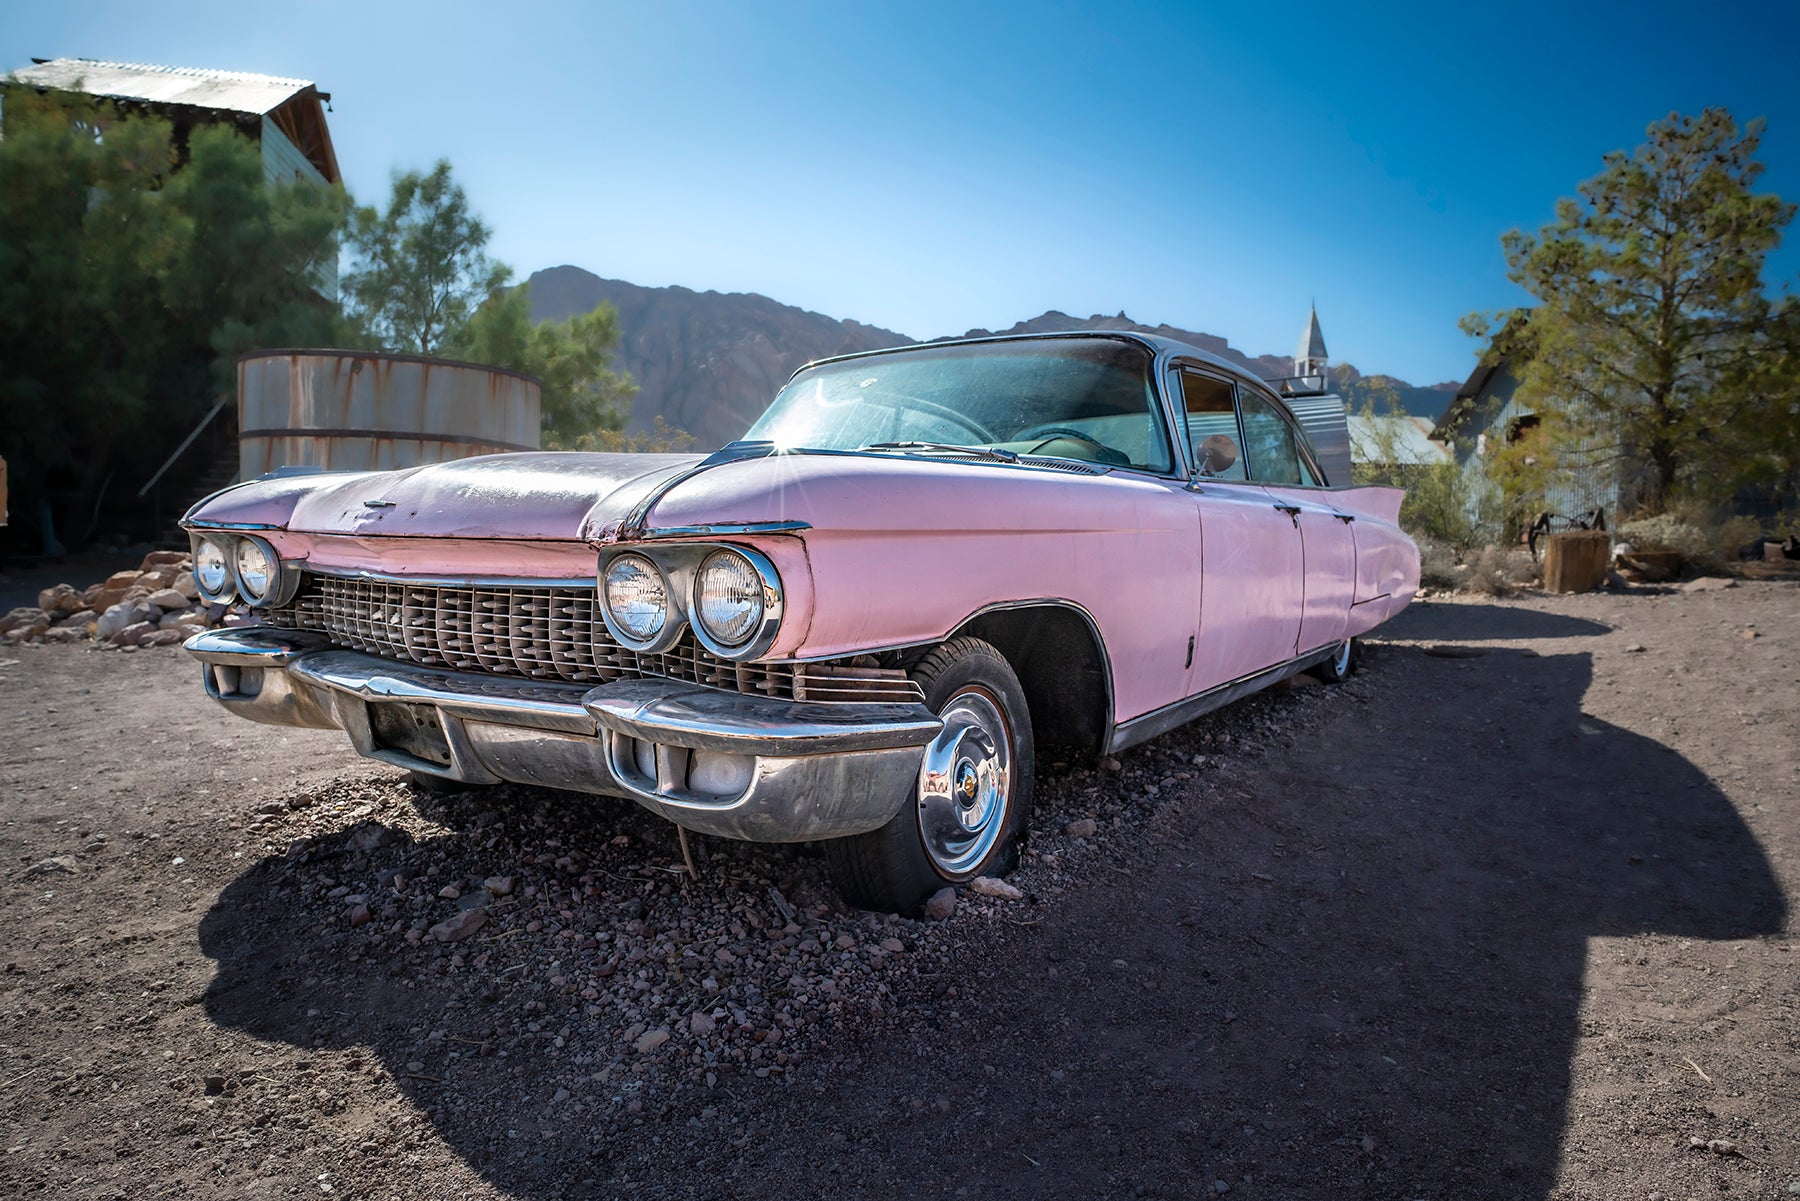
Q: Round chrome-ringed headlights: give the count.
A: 4